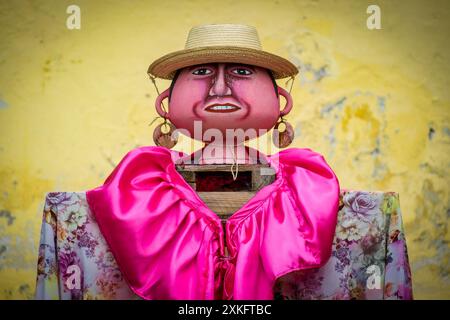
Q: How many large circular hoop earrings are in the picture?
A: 2